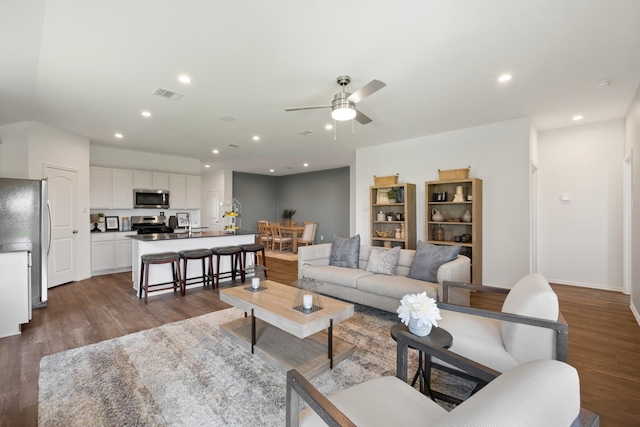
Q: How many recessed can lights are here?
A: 11